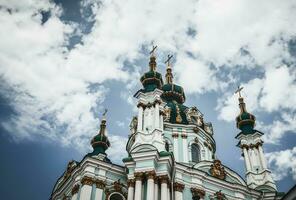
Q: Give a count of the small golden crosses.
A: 4